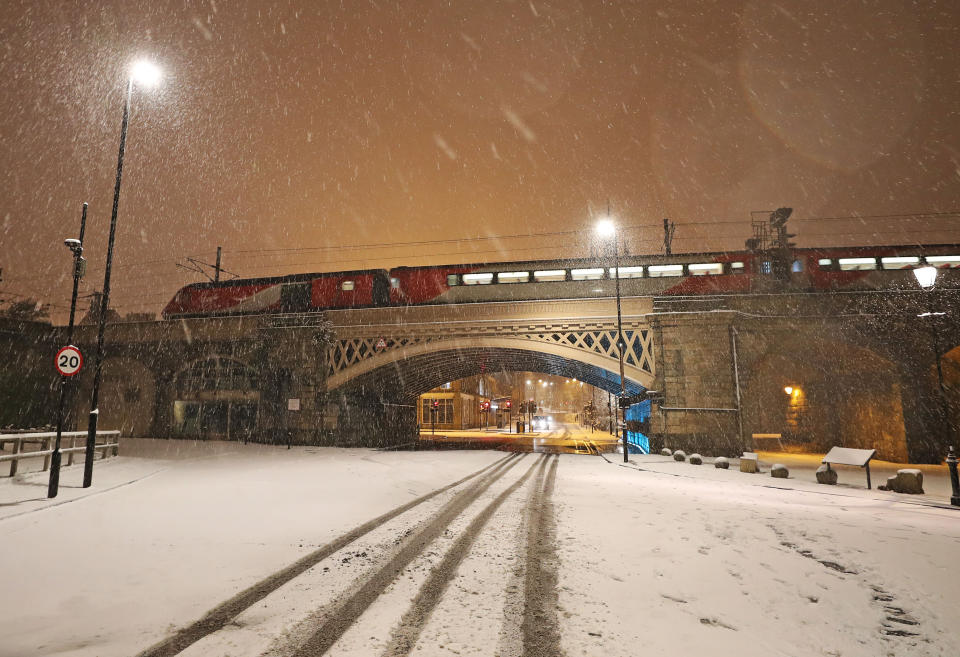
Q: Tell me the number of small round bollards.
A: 6